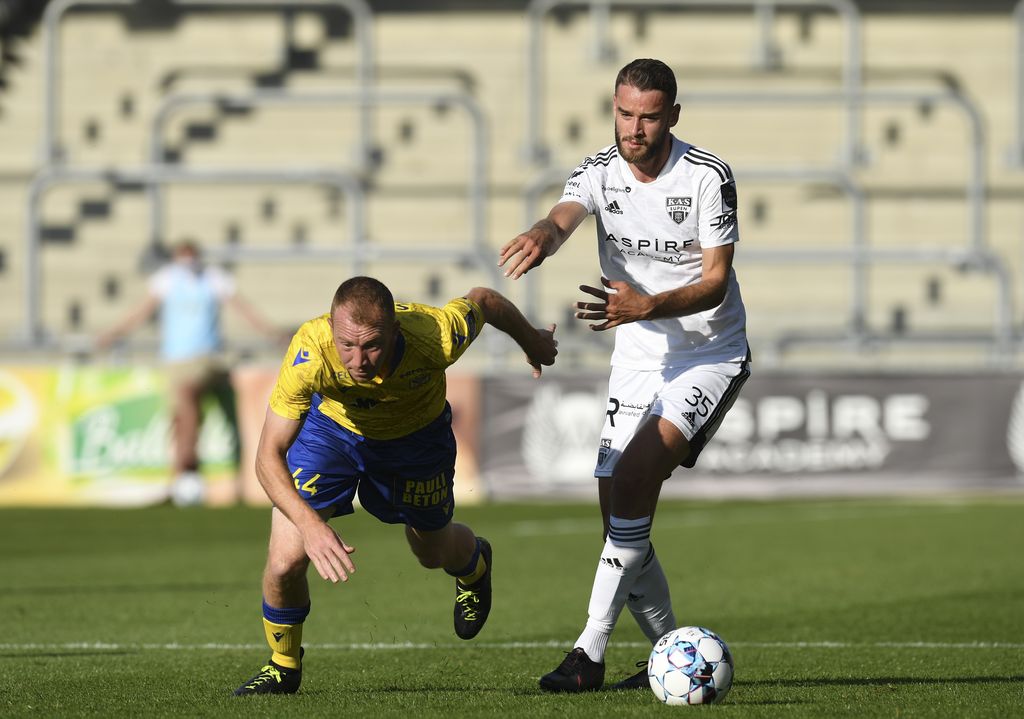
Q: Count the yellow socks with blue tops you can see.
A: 2